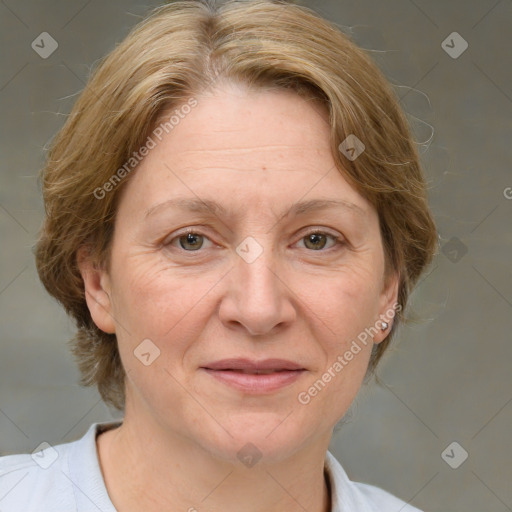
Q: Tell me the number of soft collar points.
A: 2